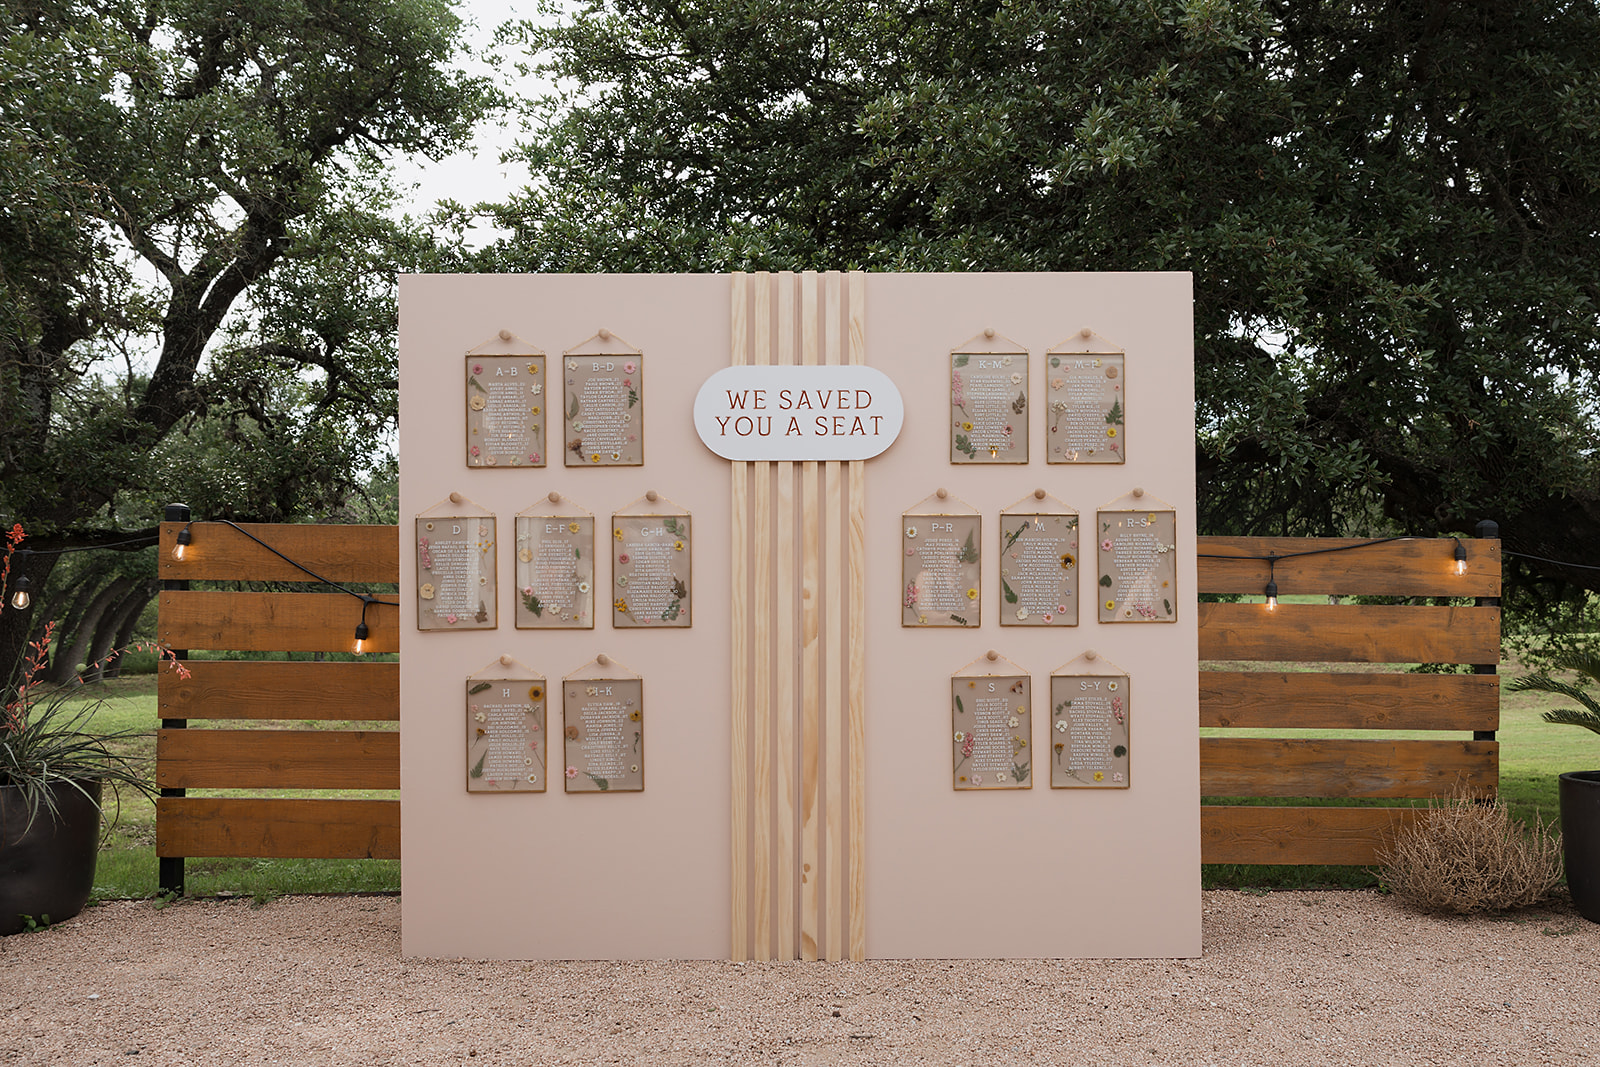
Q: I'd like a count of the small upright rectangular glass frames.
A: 14